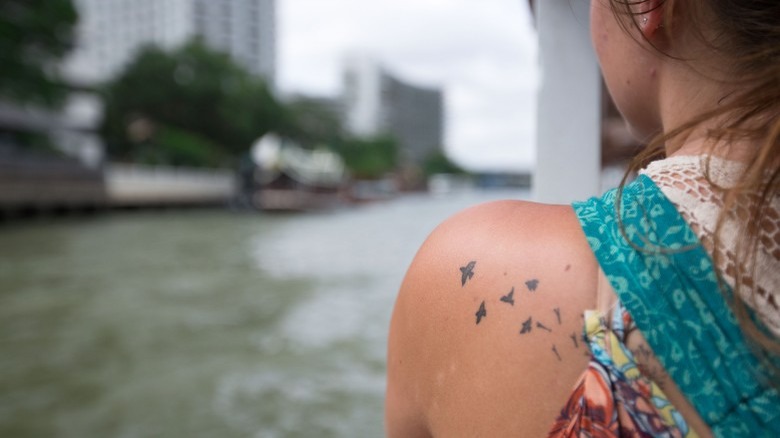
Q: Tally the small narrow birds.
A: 4